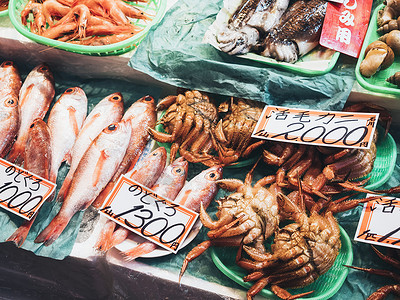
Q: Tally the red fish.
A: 11